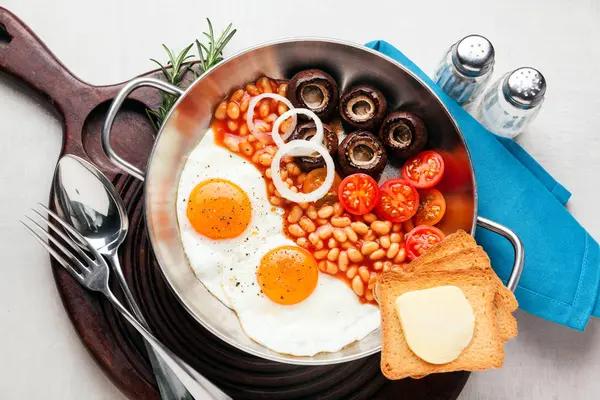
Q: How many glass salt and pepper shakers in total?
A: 2